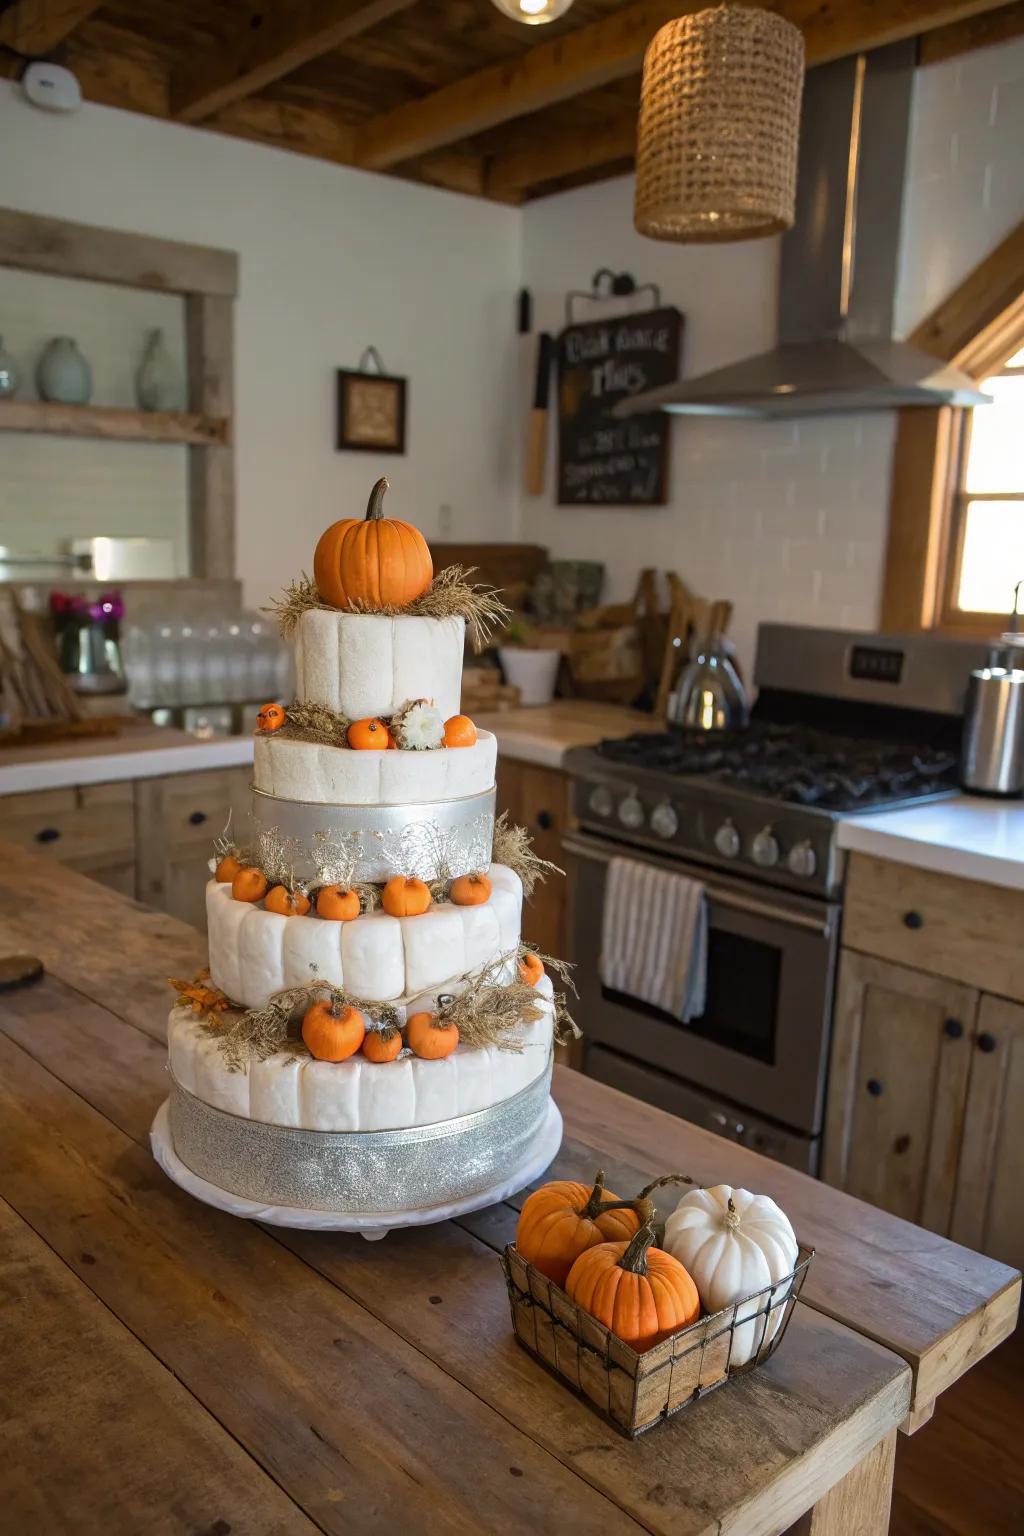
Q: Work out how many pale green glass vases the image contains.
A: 3